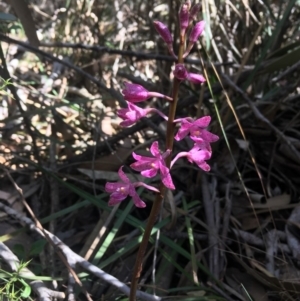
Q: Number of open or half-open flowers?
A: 6